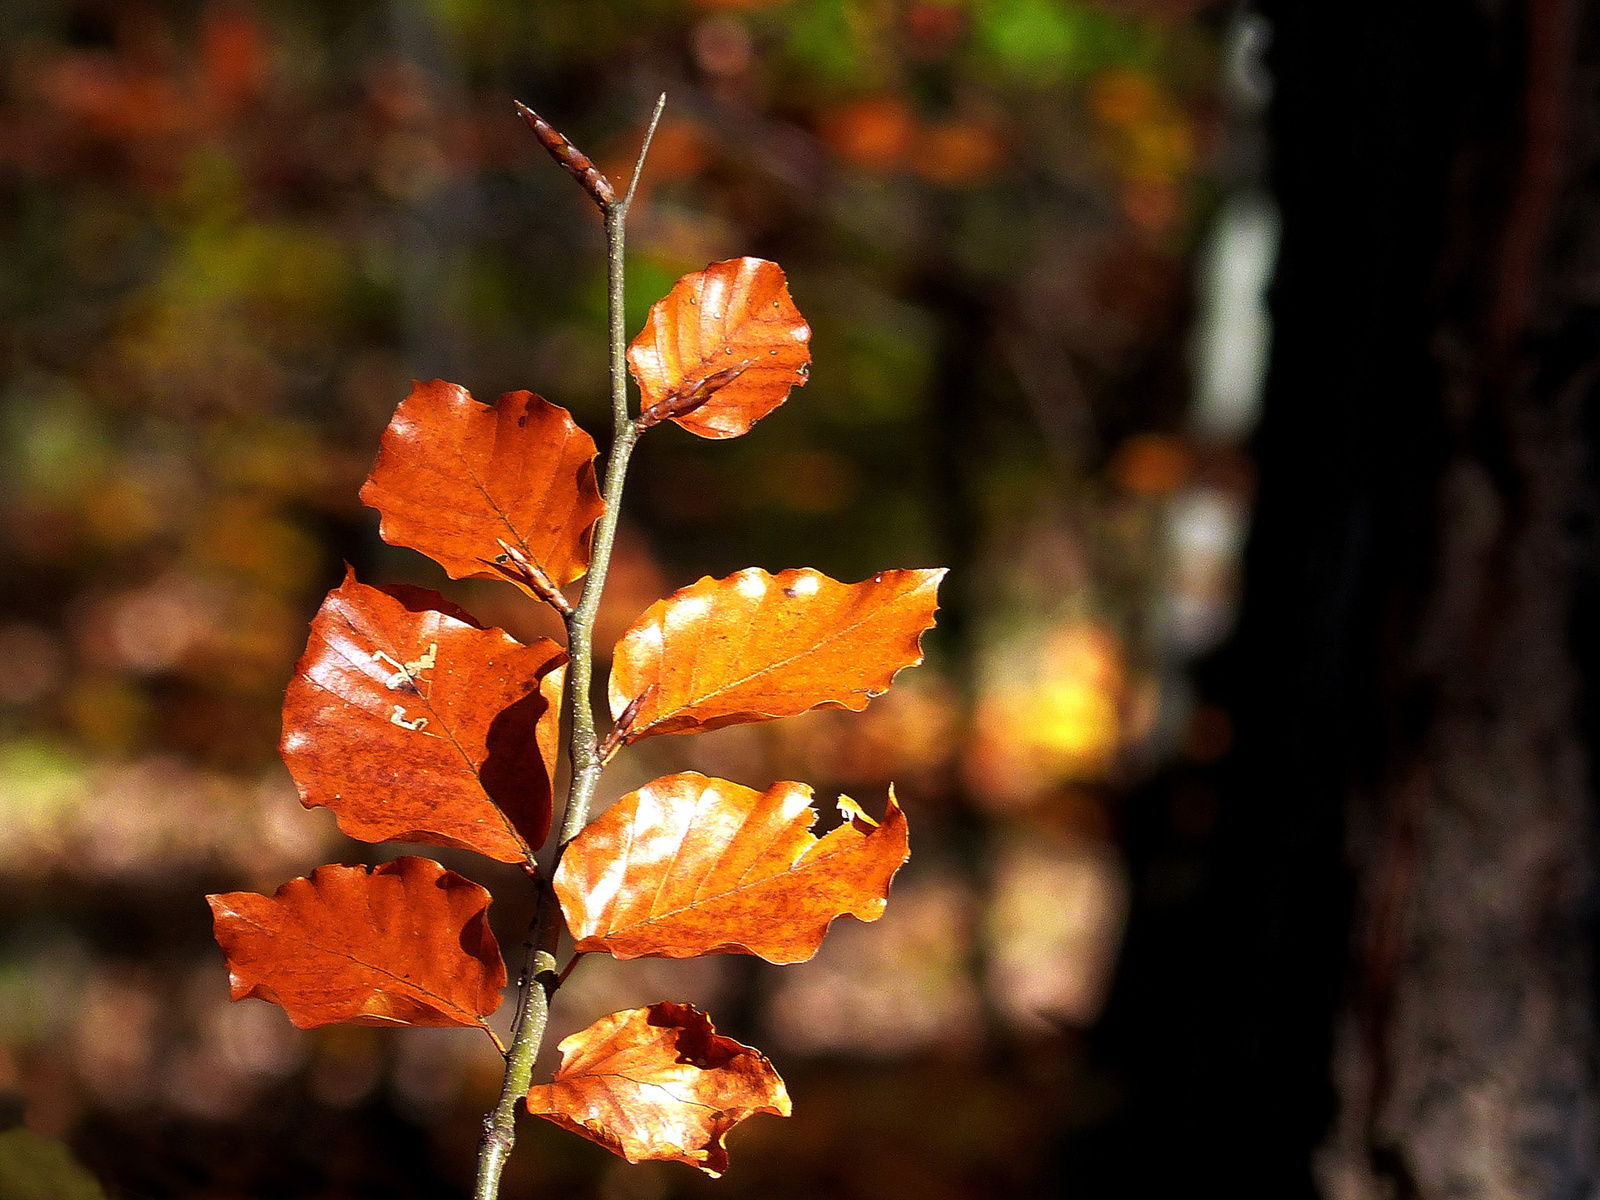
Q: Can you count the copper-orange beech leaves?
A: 7